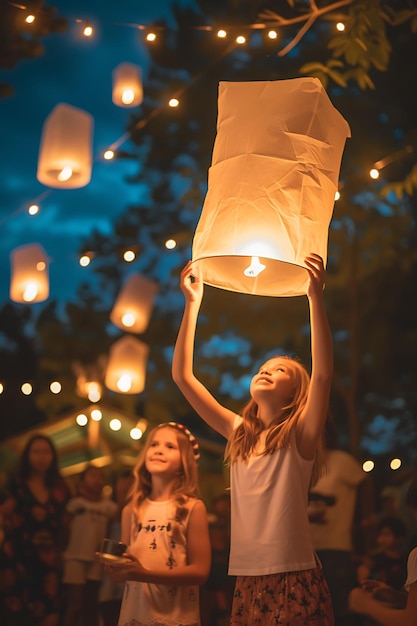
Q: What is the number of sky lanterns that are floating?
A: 5